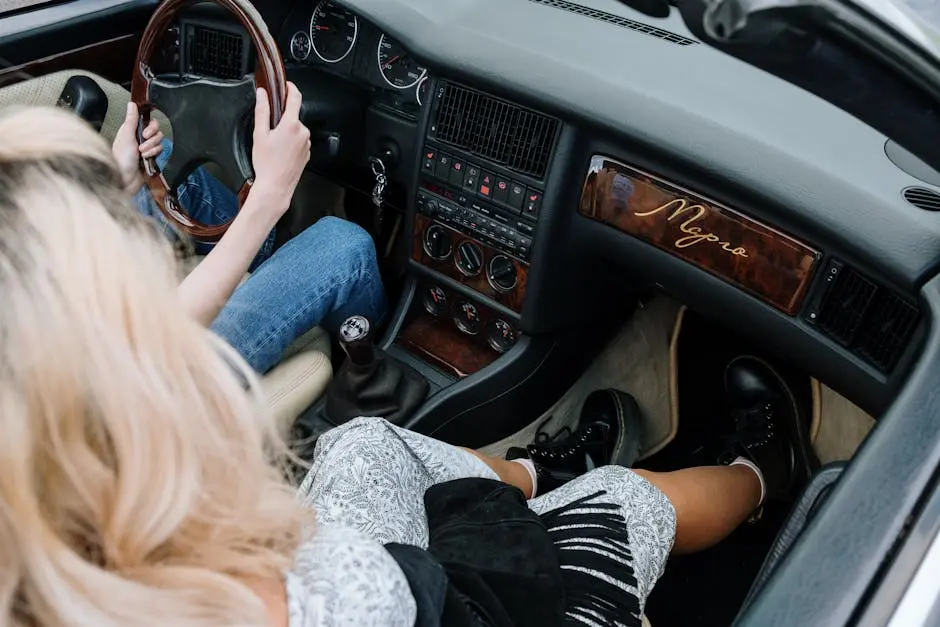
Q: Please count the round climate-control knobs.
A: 3